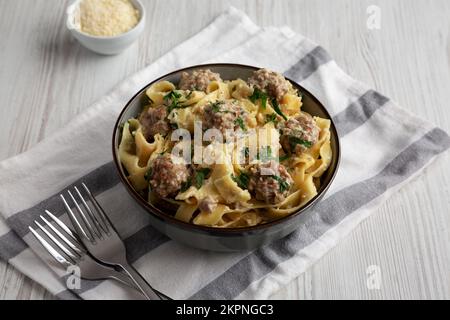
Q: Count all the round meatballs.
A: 7